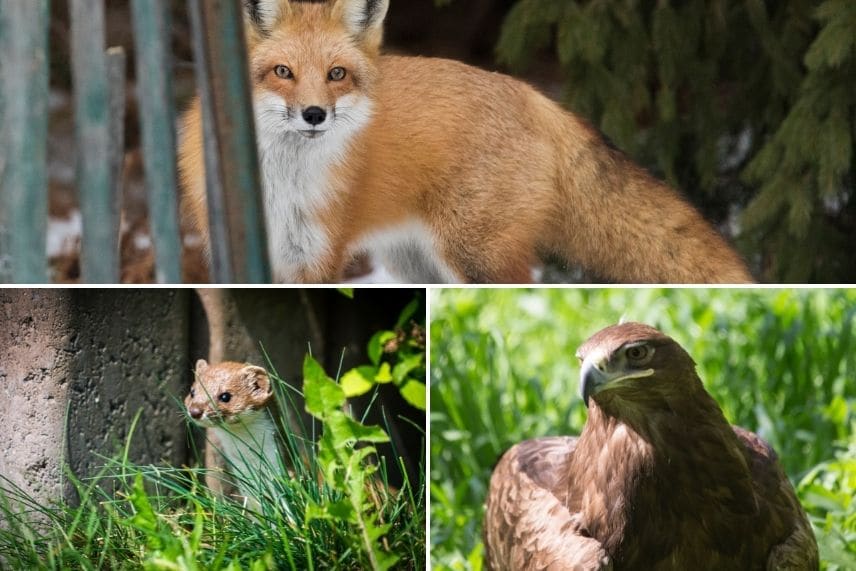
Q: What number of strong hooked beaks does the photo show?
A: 1